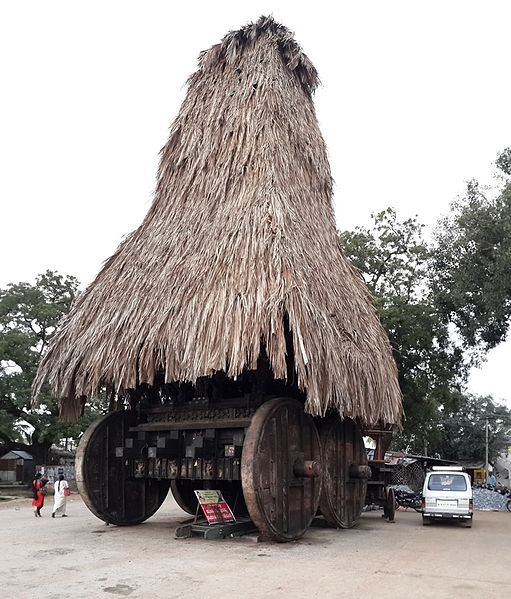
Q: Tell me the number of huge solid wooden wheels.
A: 4